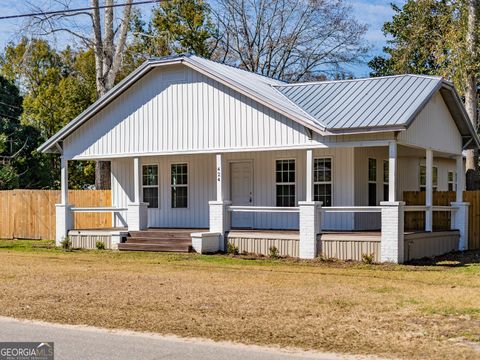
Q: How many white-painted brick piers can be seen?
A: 6